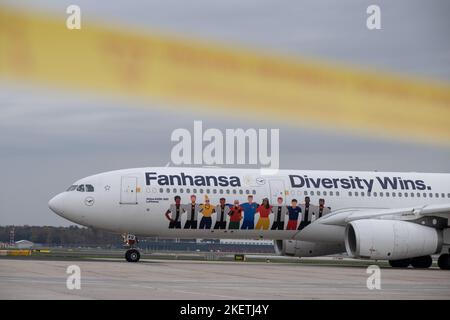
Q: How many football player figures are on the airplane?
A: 11